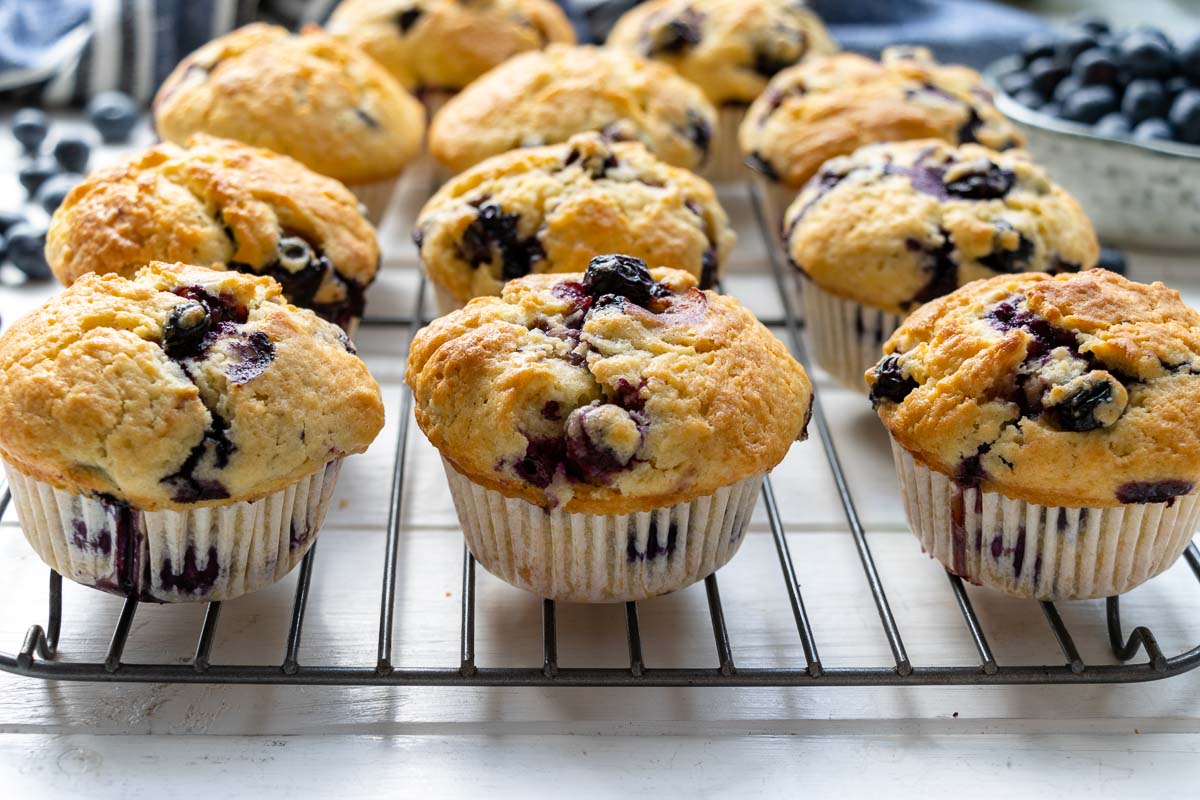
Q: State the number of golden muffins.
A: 11